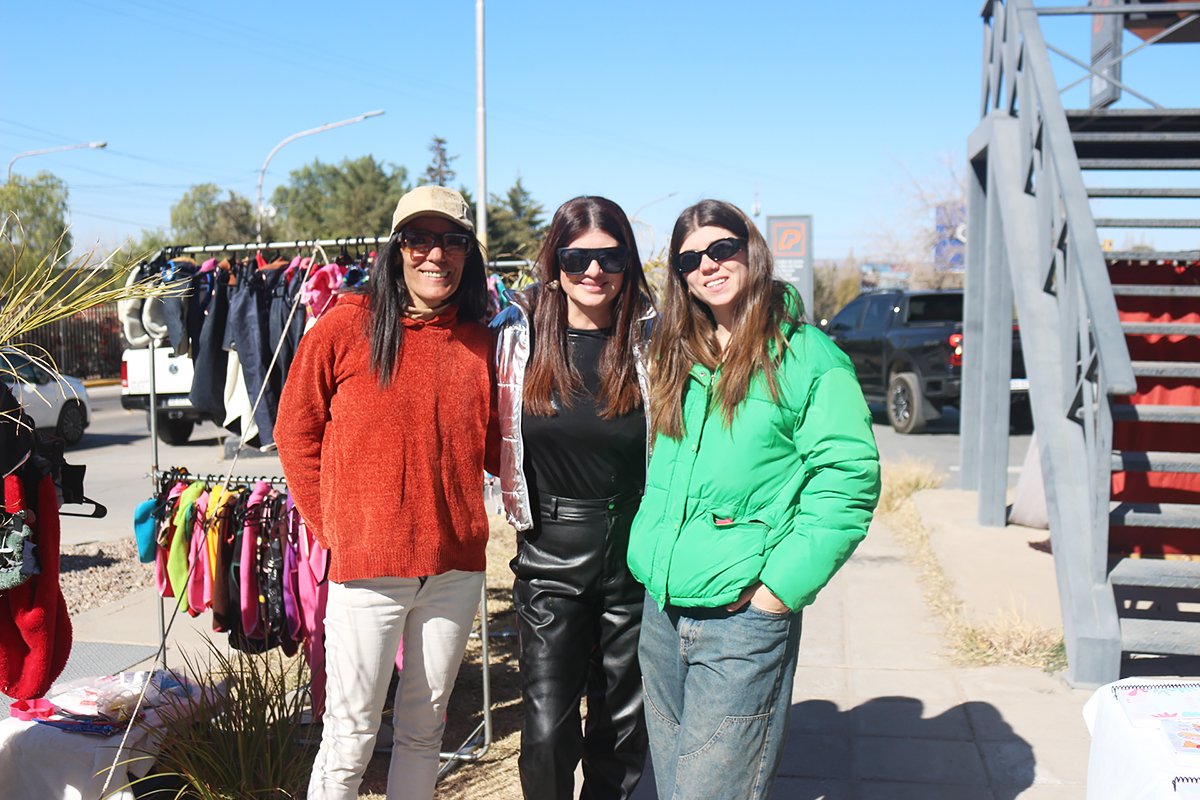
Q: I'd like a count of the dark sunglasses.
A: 3